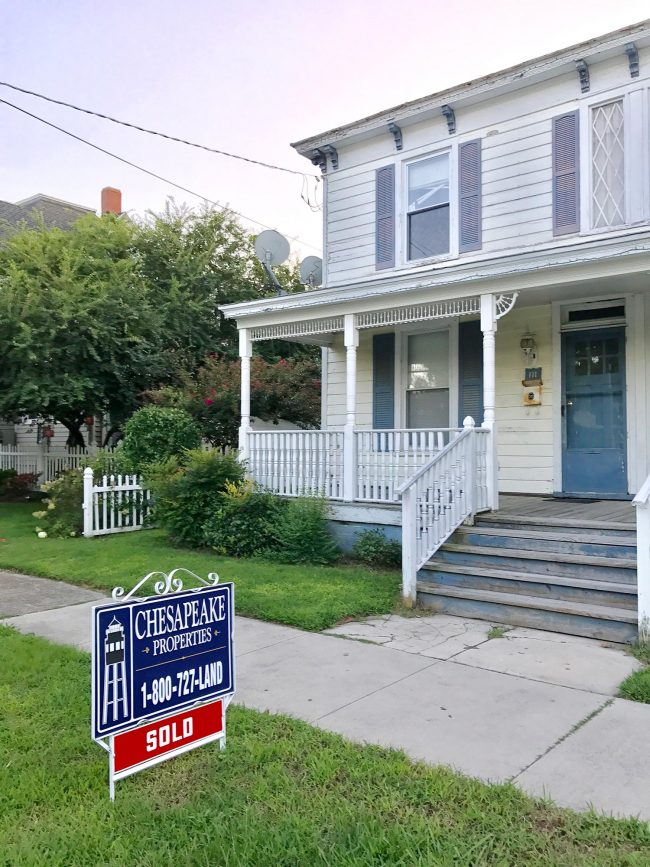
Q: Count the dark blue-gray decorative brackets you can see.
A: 6